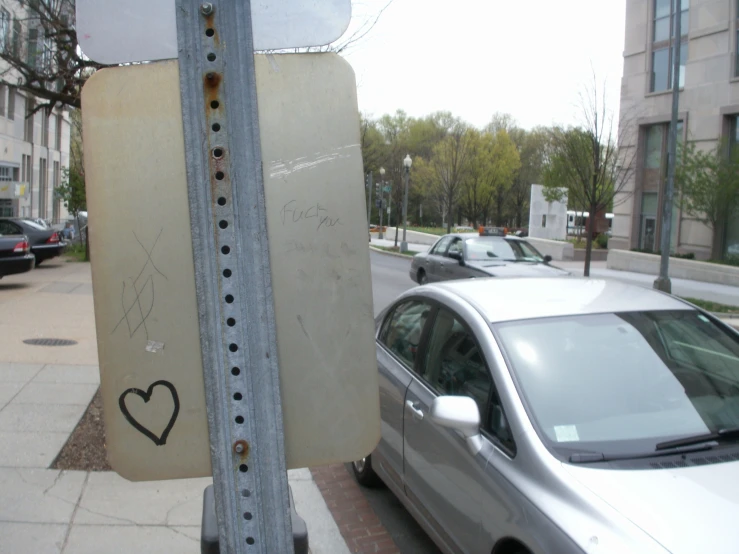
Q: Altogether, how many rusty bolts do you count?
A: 3